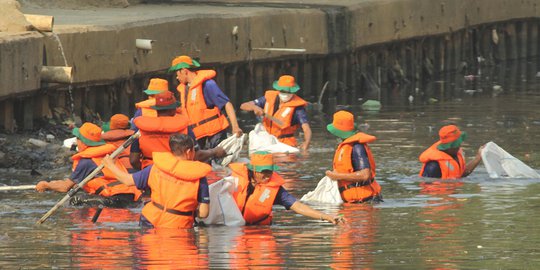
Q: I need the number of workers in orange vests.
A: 10